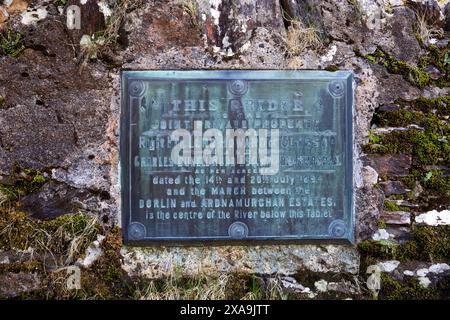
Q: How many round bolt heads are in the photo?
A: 6